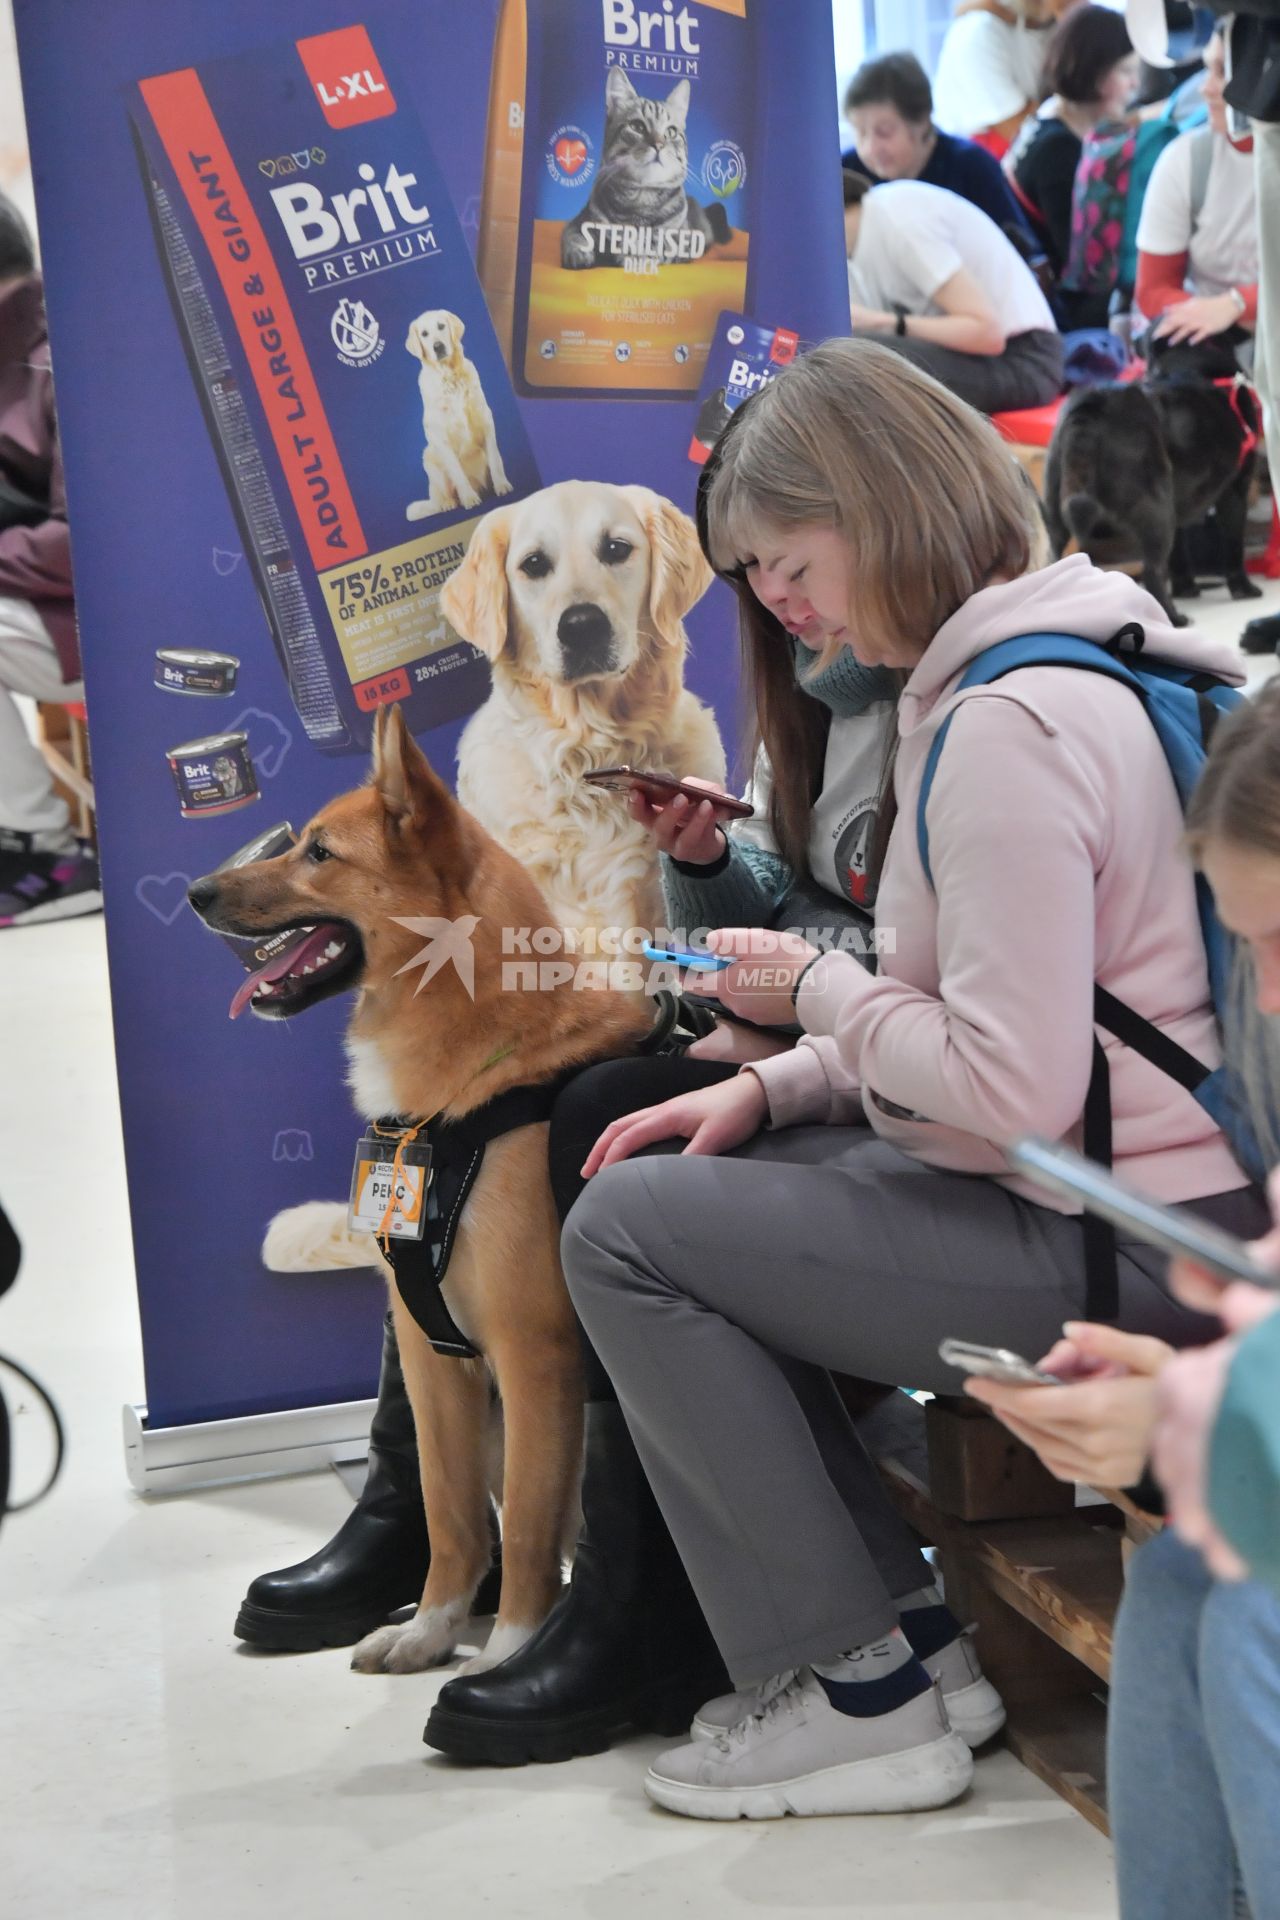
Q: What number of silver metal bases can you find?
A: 1